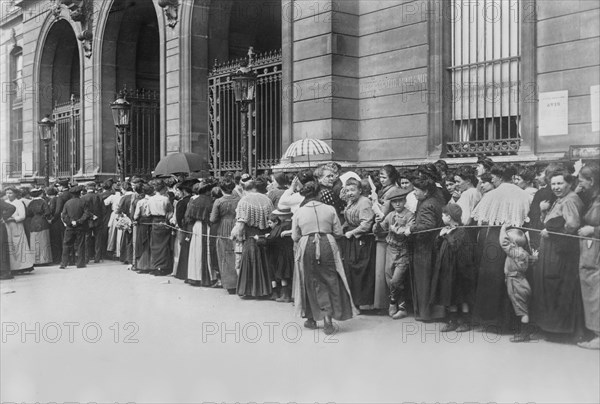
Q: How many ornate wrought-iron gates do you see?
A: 3